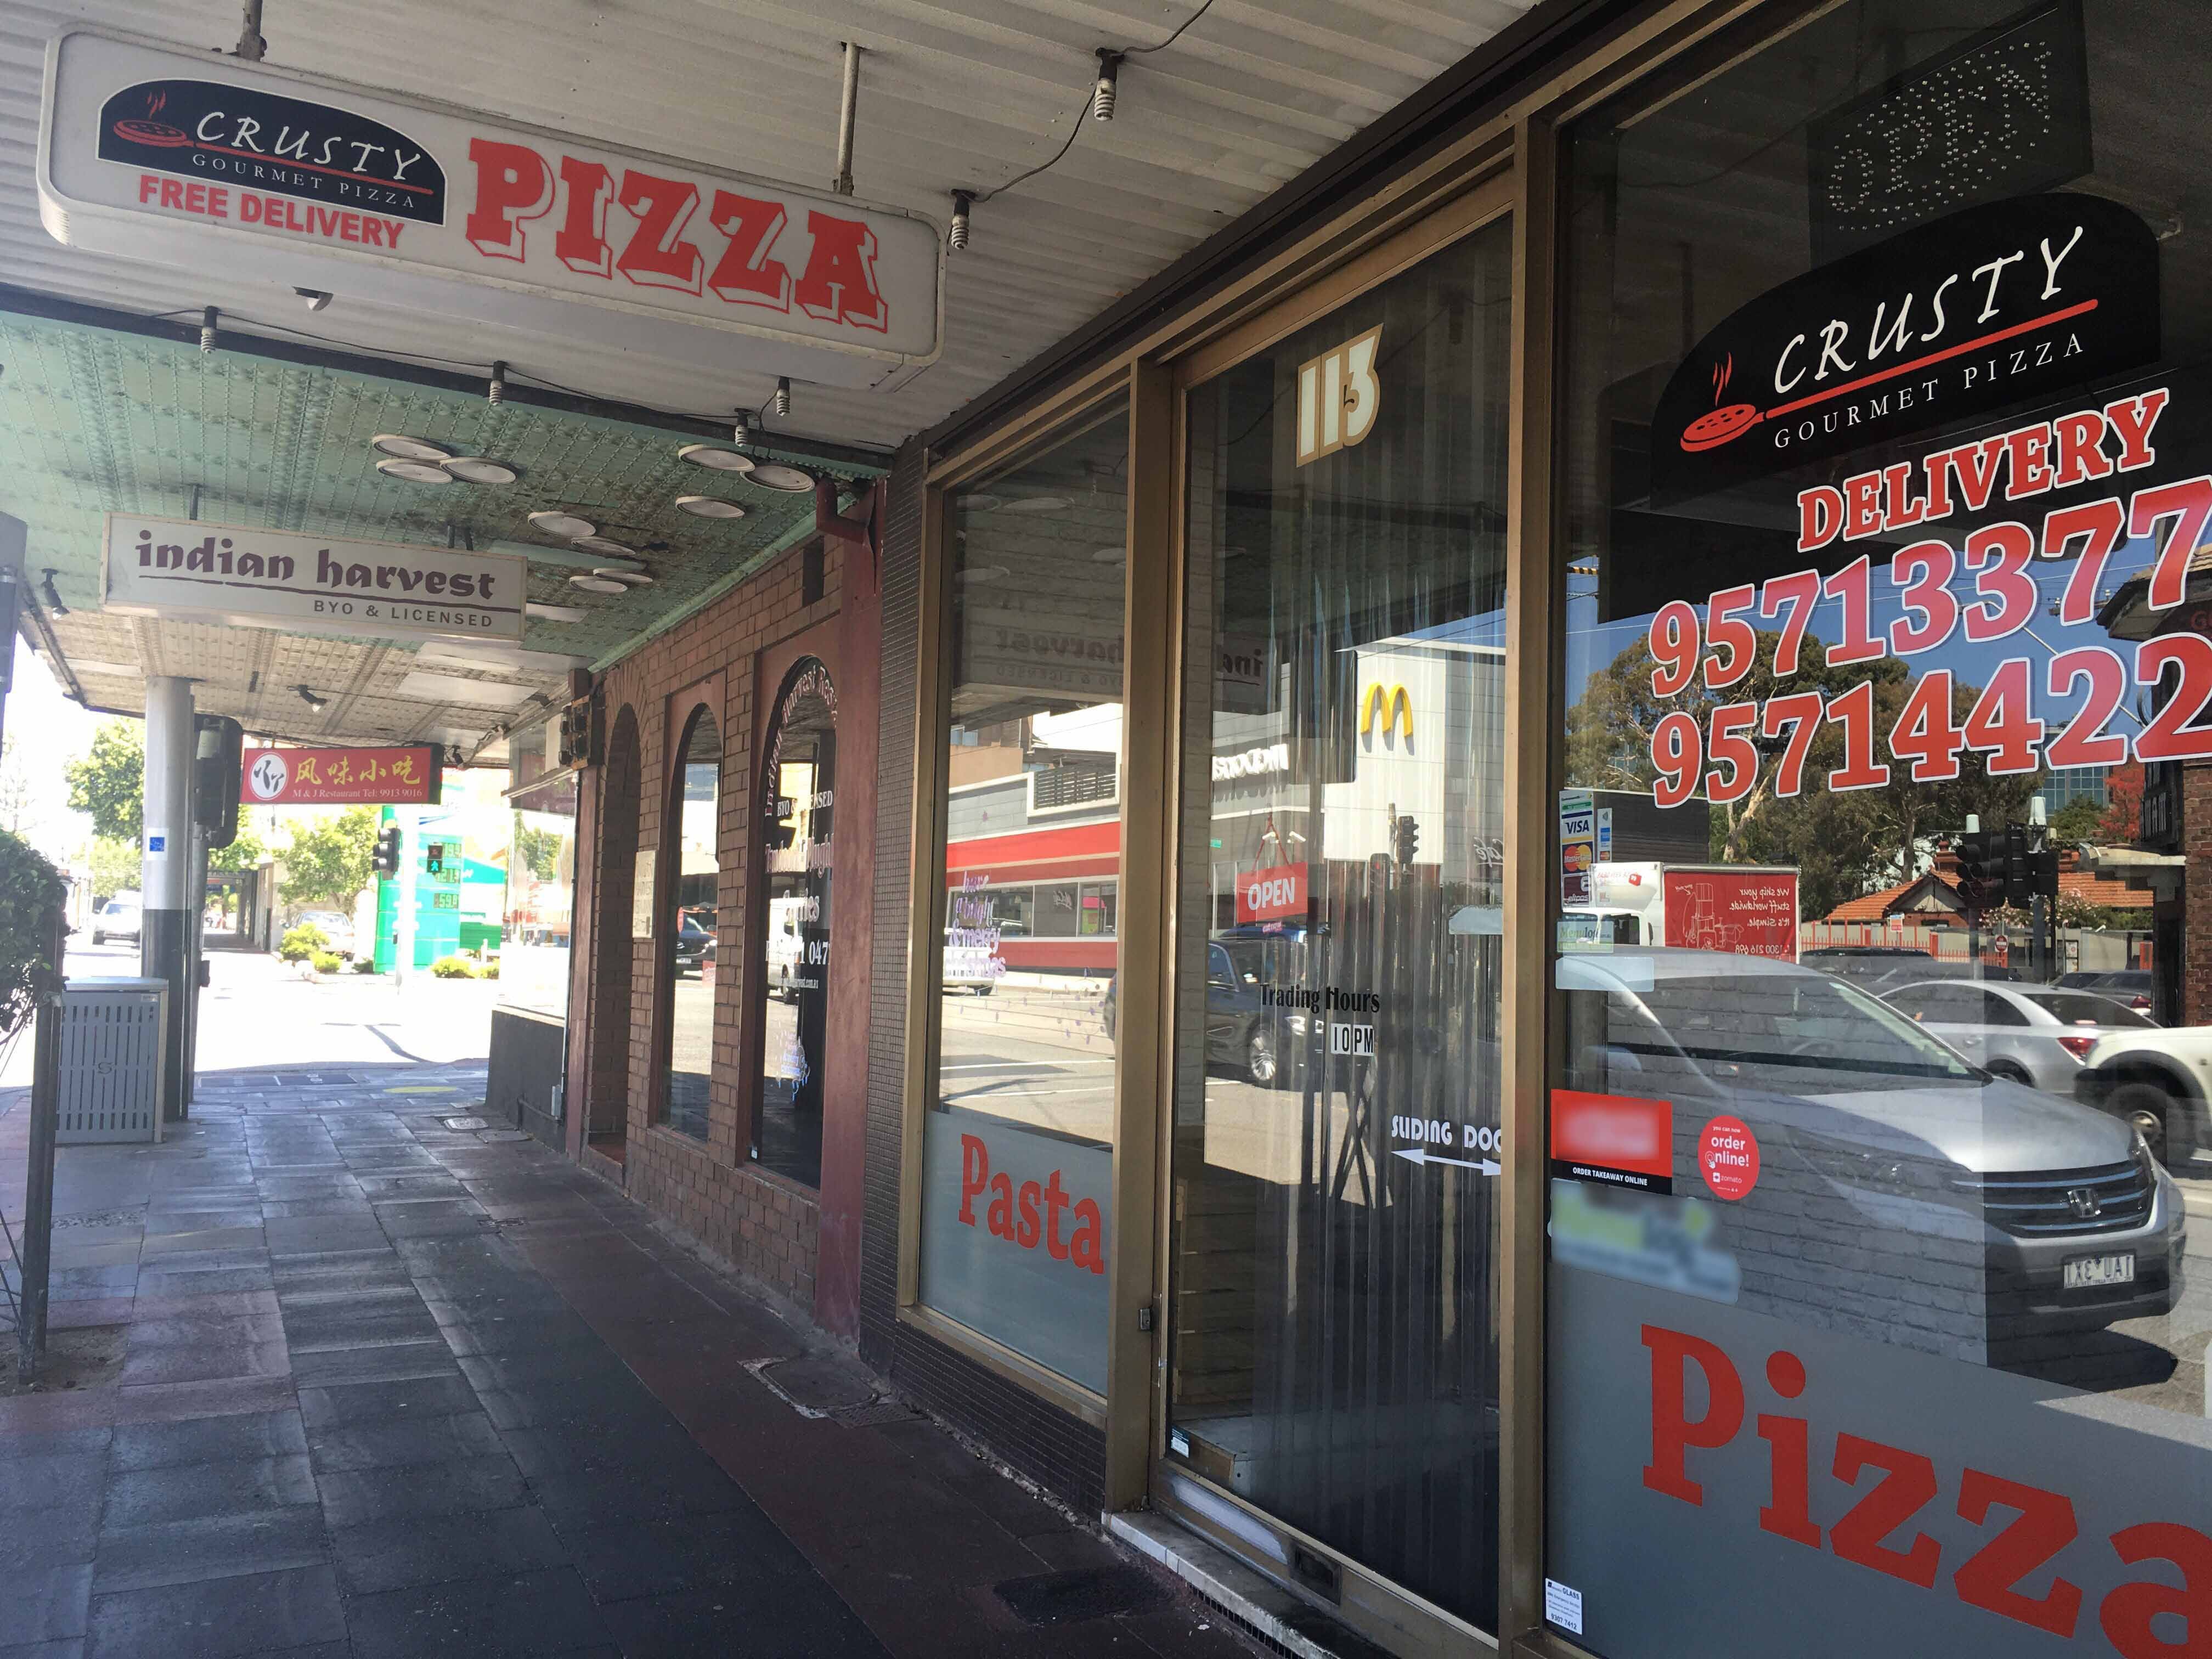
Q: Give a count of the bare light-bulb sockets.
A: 6